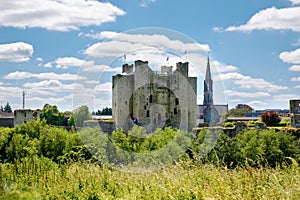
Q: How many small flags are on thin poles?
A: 3